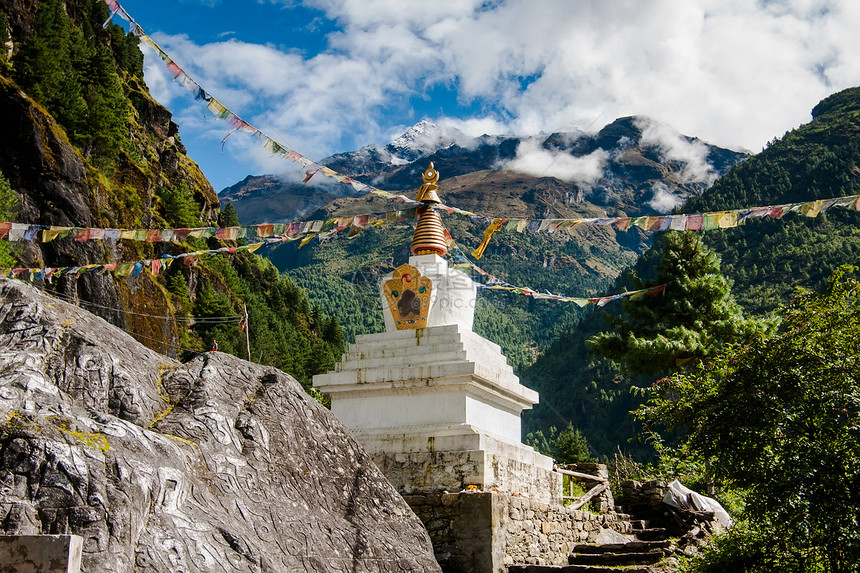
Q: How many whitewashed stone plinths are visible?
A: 1